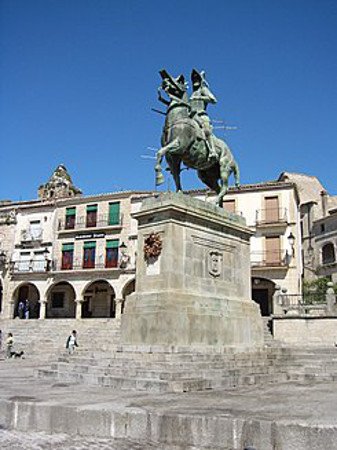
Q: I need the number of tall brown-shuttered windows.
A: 3